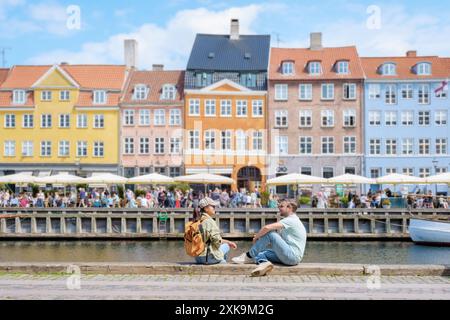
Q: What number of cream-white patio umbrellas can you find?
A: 9